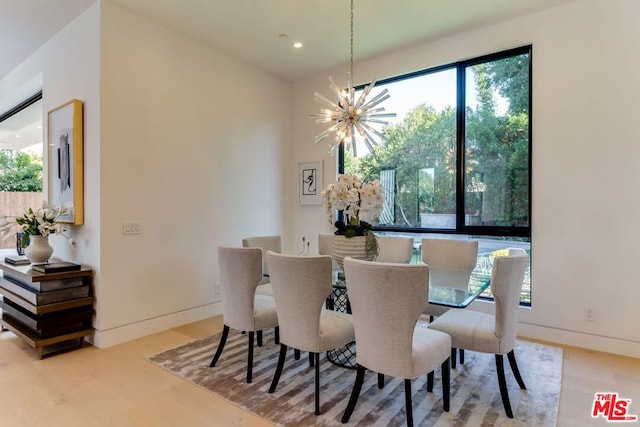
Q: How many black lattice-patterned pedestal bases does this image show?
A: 1